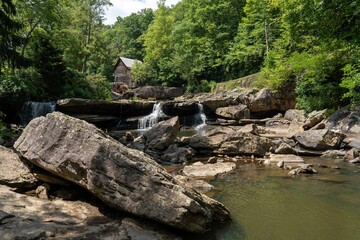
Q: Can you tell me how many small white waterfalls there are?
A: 3